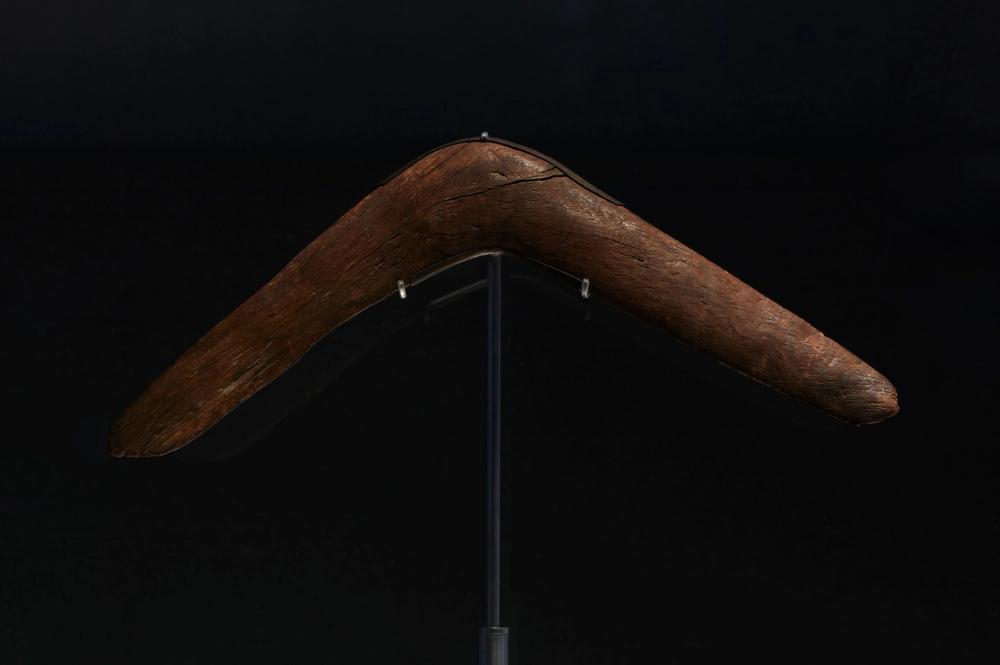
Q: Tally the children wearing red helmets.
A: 0